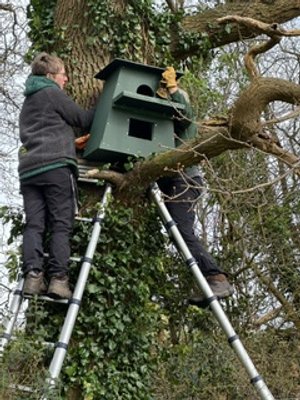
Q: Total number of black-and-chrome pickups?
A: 0